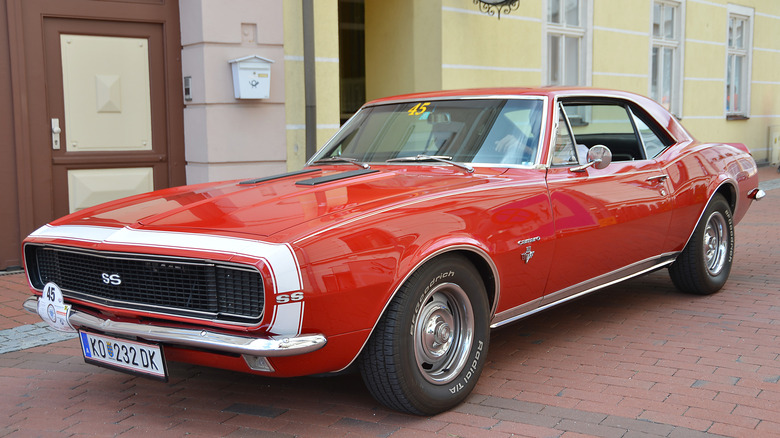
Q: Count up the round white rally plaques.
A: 1